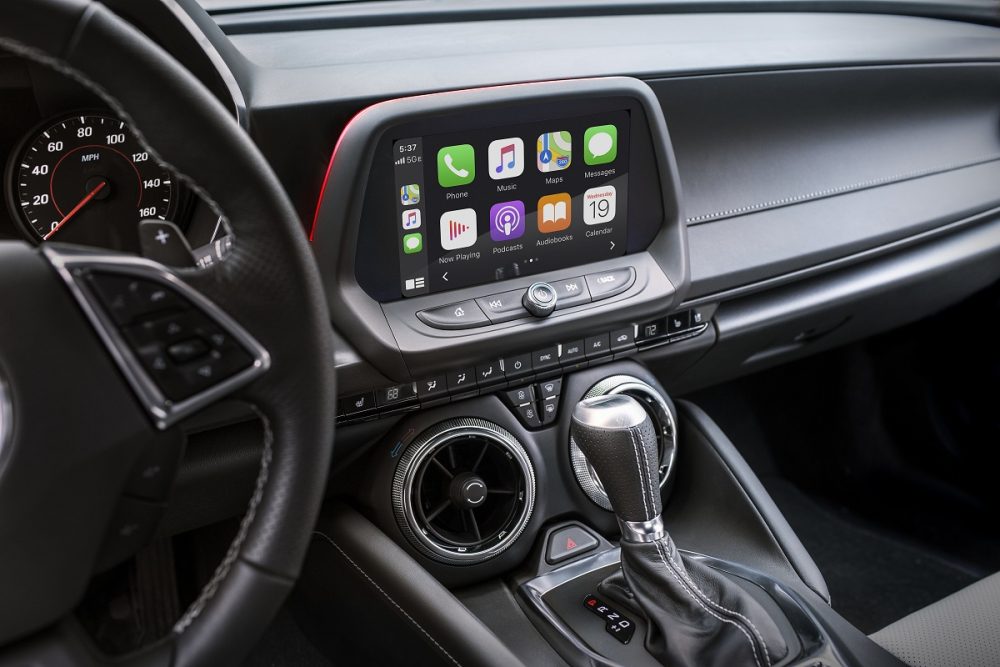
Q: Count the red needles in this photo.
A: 1